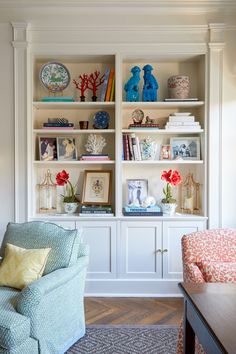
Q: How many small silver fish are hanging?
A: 0